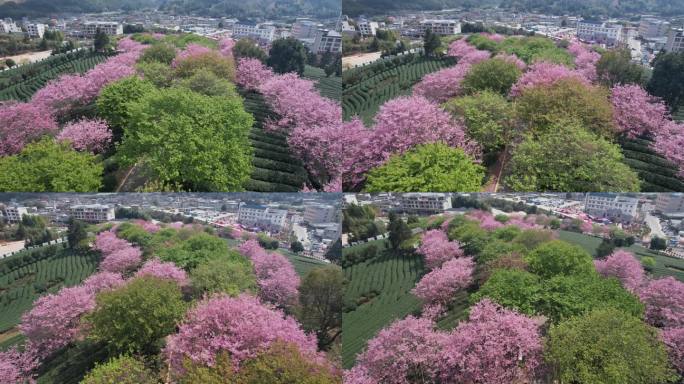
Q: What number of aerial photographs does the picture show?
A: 4